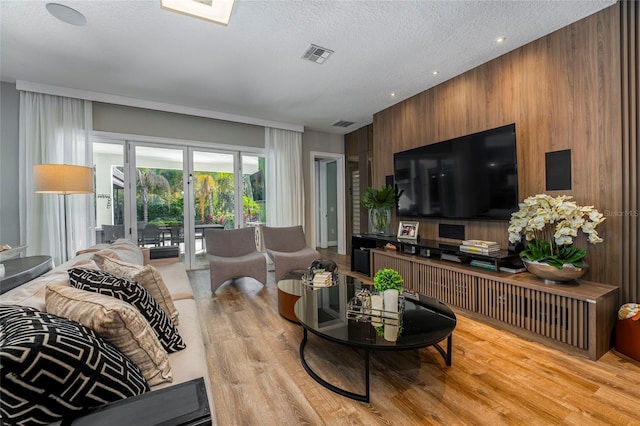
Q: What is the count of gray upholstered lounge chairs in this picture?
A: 2